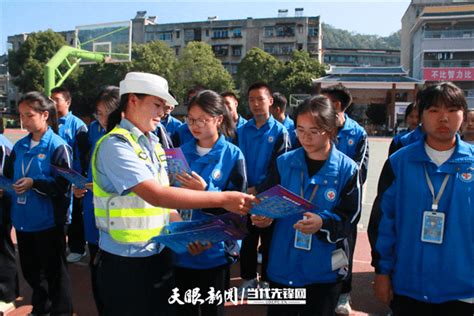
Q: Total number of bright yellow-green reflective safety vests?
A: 1